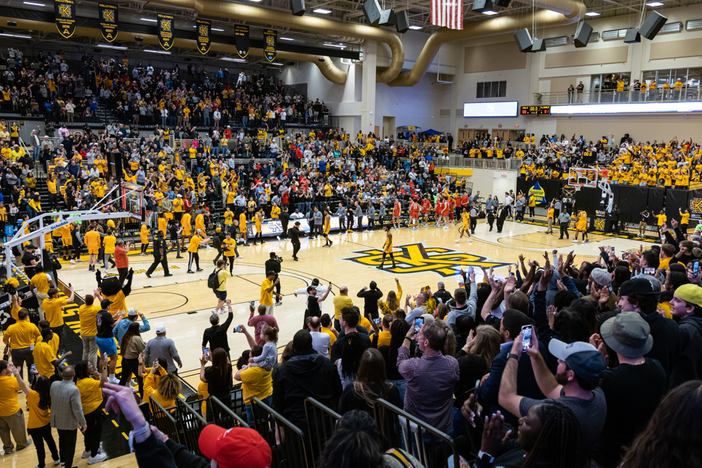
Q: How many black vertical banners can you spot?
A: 6